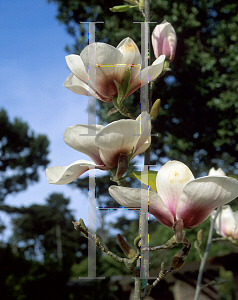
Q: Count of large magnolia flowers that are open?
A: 3